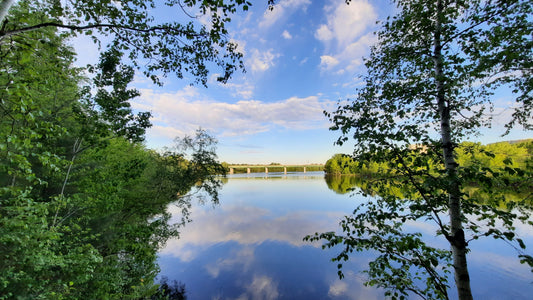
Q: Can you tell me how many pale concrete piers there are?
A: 5